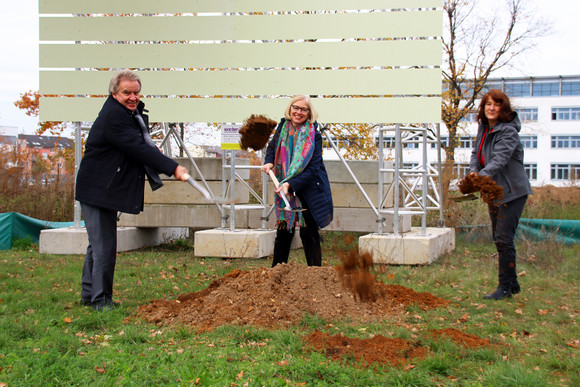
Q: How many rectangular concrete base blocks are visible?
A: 3